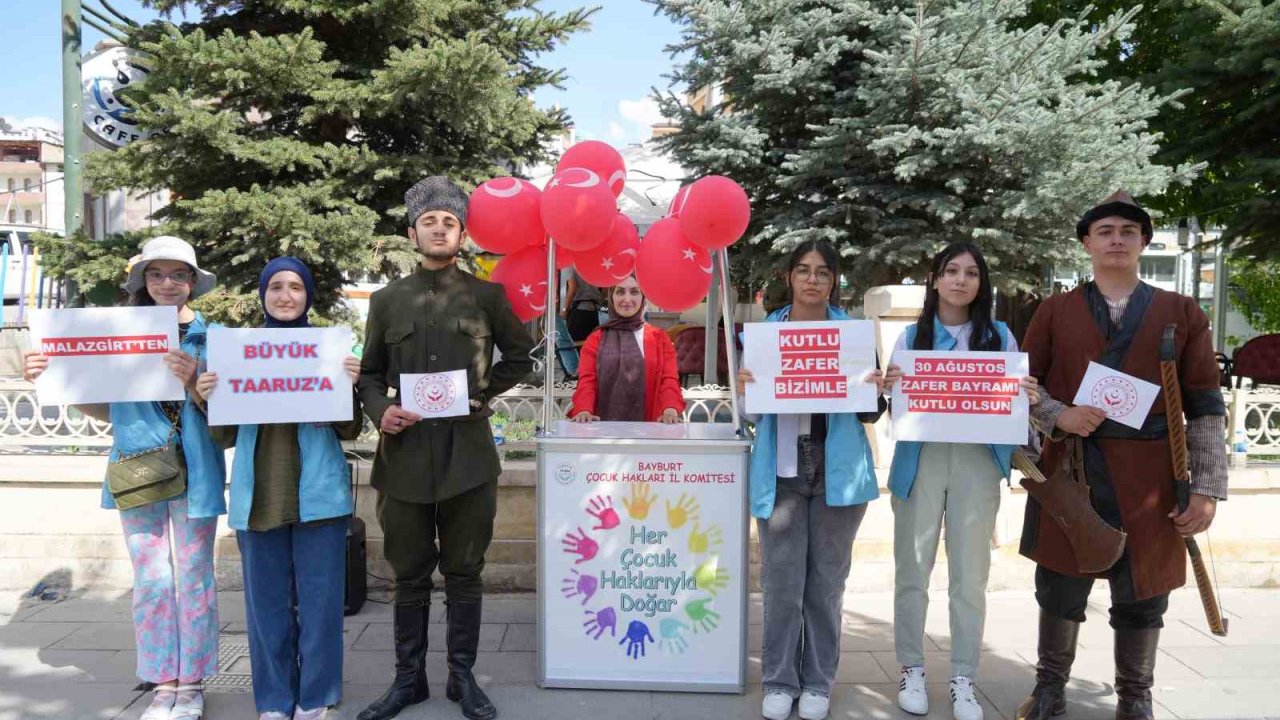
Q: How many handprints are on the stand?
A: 11